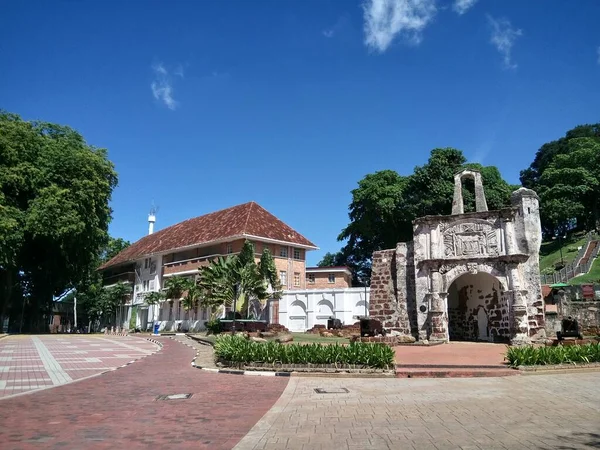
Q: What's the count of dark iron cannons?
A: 3